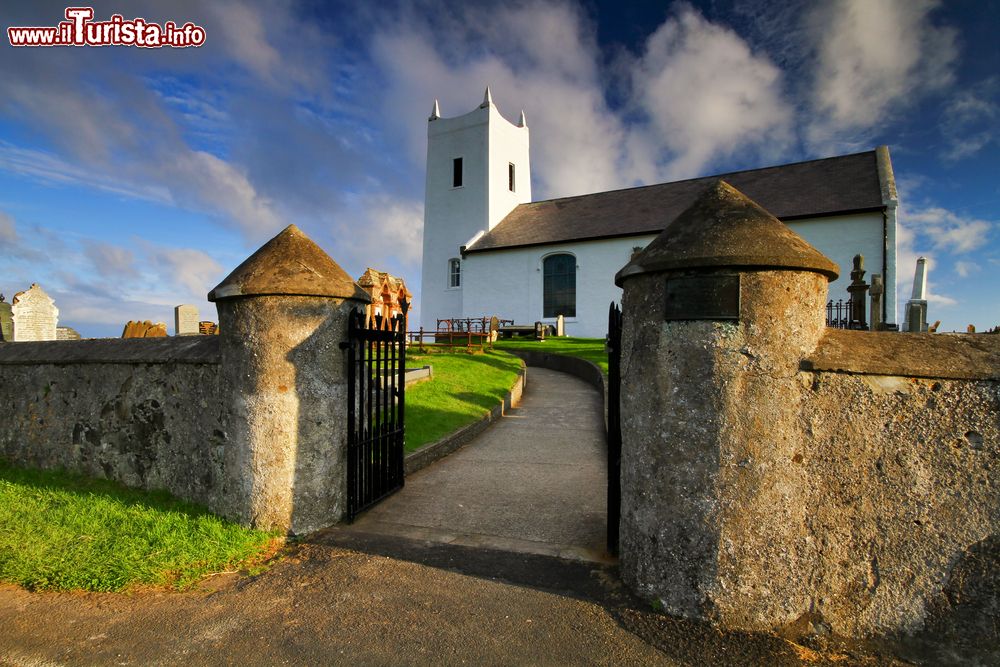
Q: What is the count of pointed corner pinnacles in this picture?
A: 3